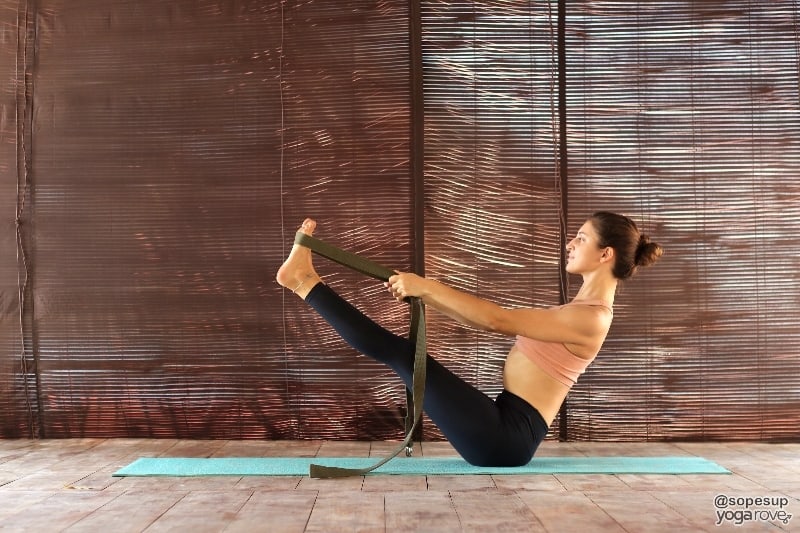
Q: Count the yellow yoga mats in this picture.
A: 0